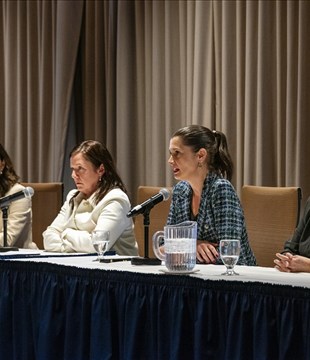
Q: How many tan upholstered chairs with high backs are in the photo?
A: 3